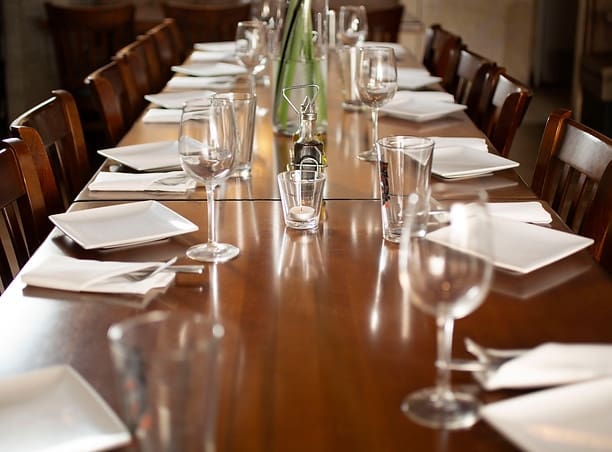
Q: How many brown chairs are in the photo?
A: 12